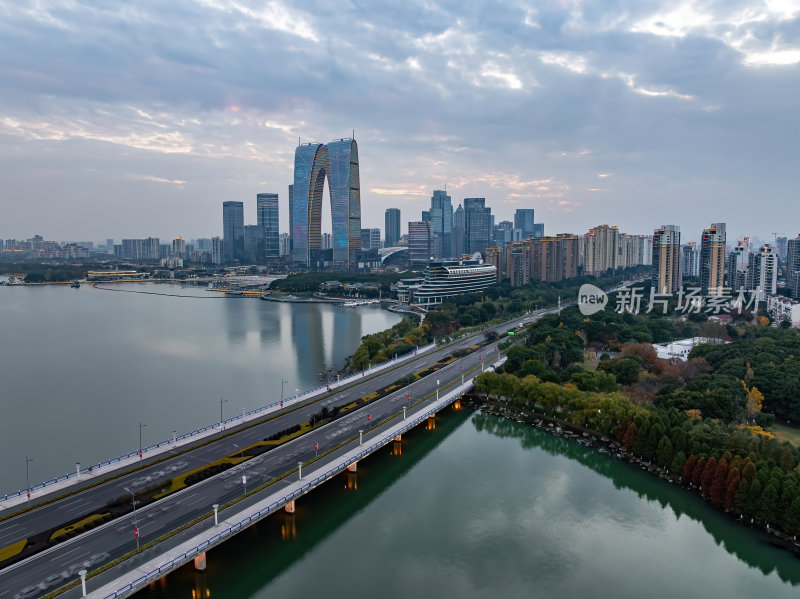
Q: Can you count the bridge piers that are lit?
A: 6